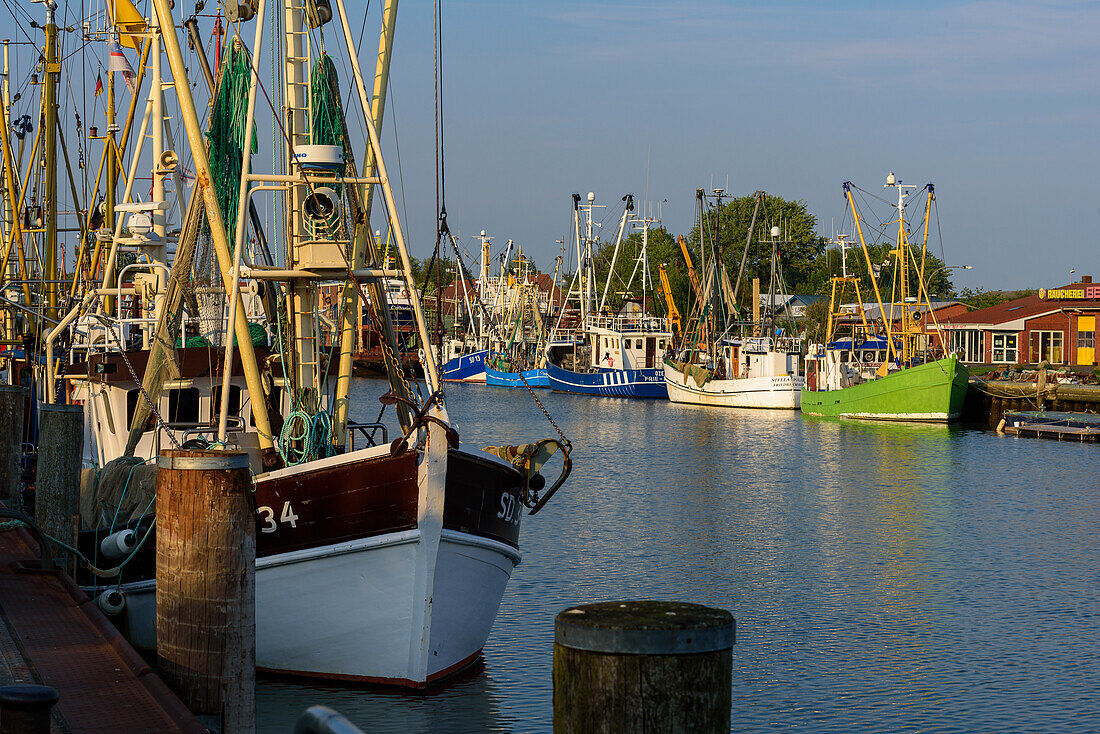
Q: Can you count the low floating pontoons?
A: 1